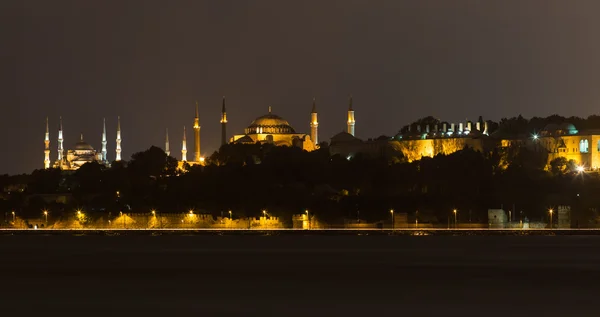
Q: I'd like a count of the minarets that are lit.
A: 10